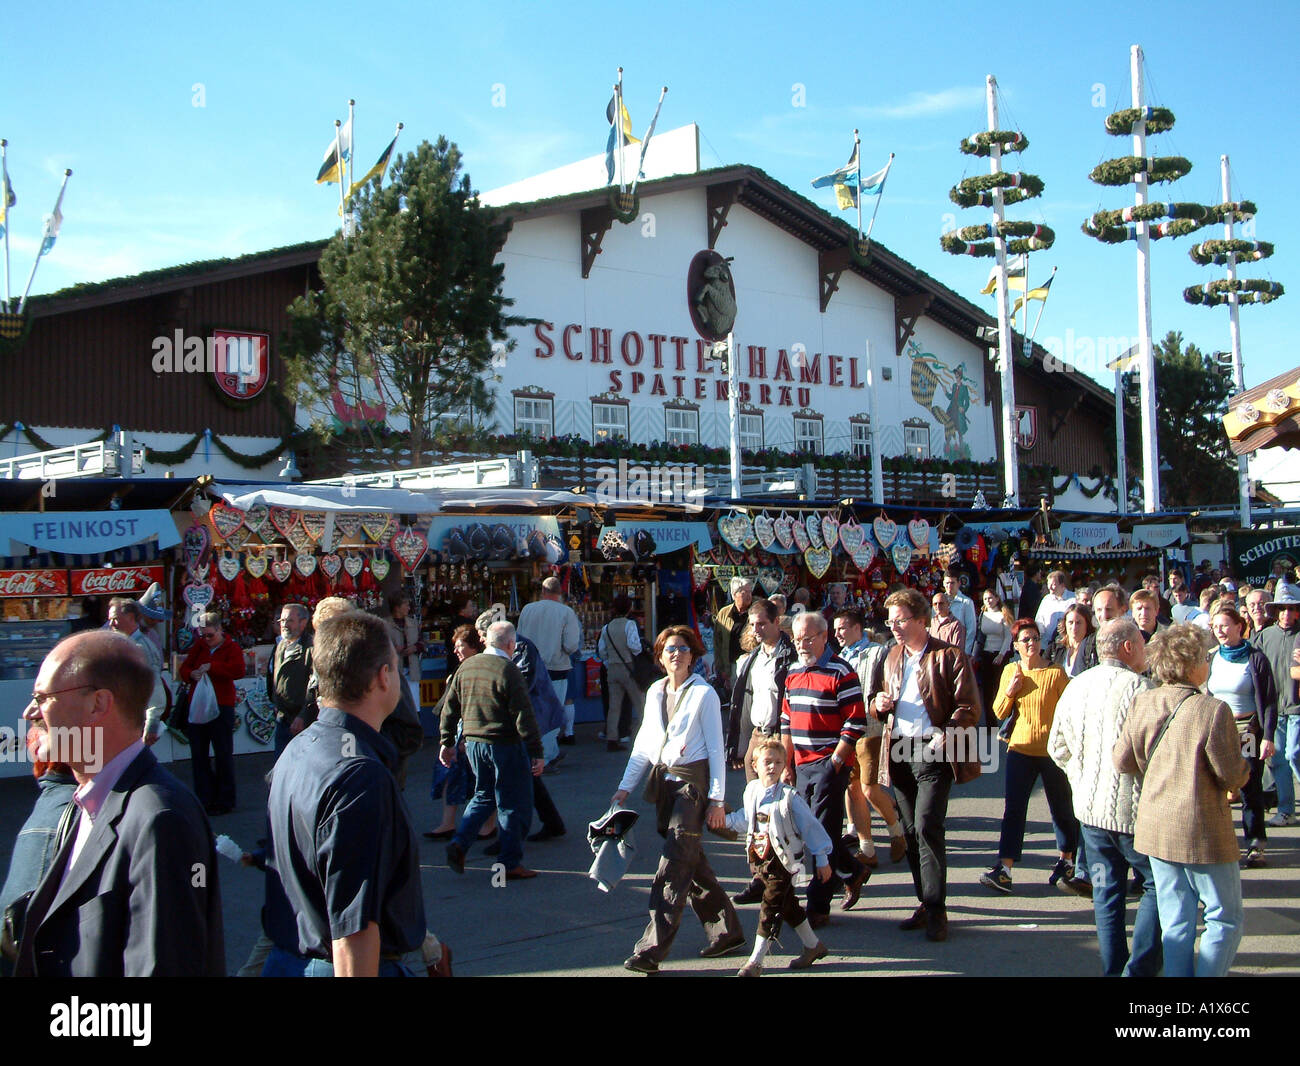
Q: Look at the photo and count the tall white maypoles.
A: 3